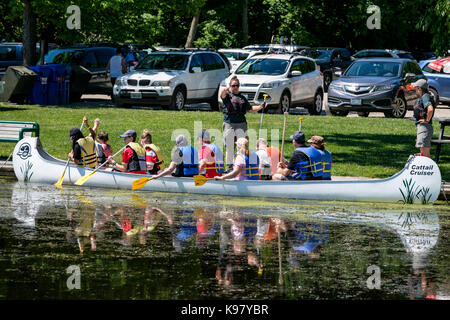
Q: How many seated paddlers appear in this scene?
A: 10